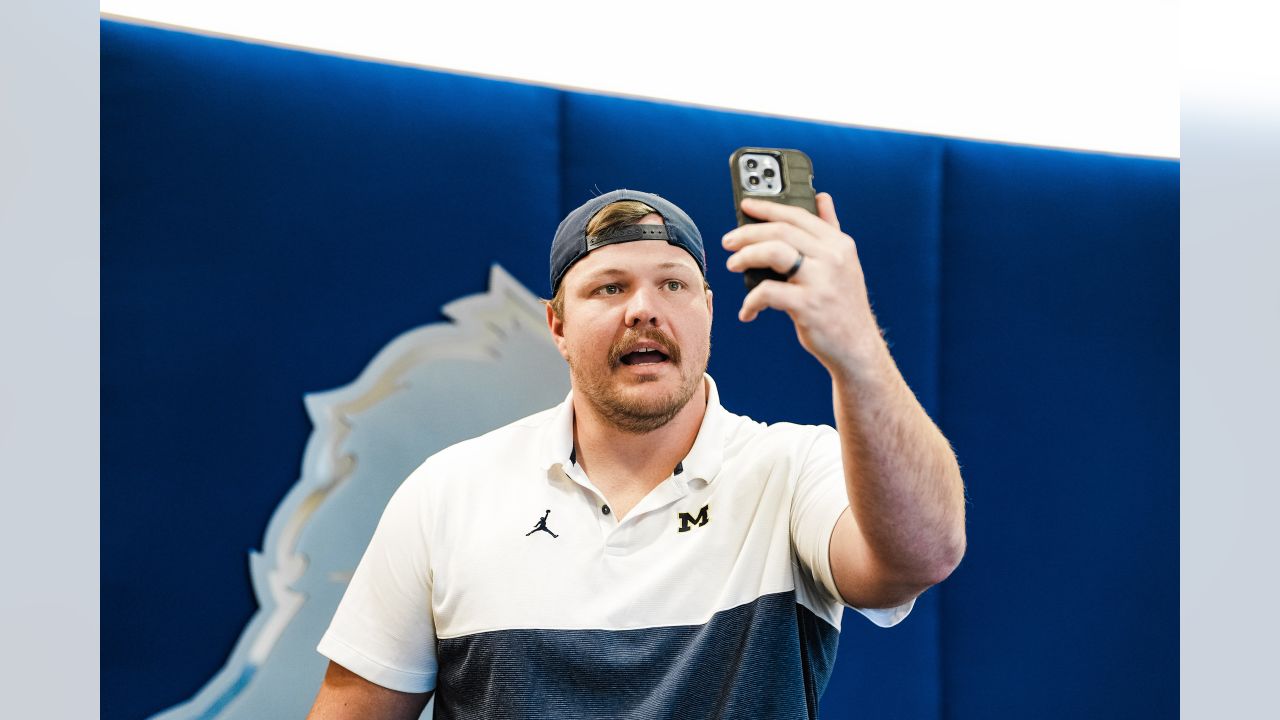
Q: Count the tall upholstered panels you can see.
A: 3